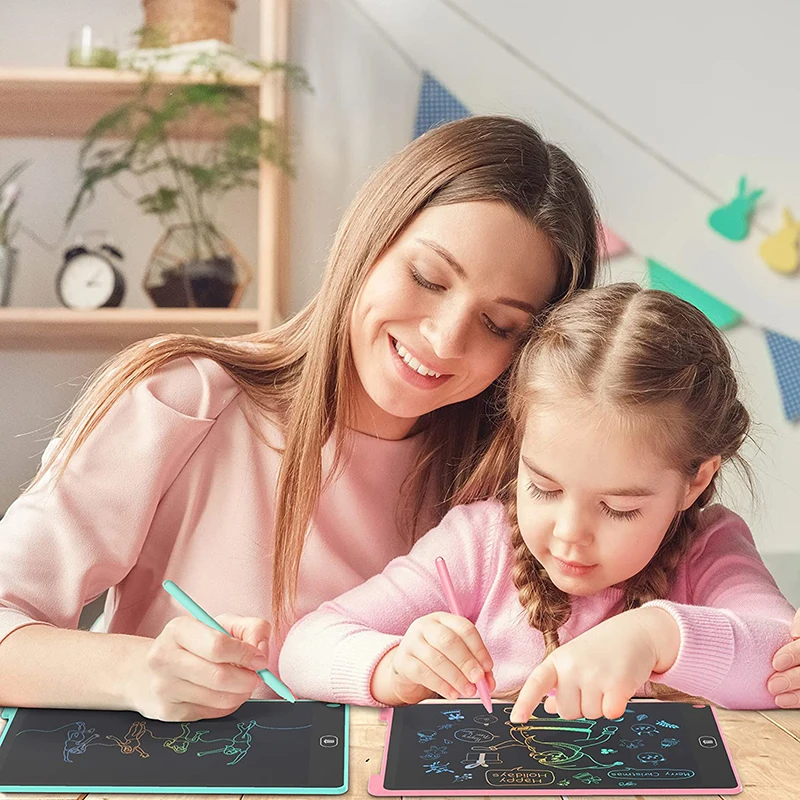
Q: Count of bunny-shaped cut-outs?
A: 2